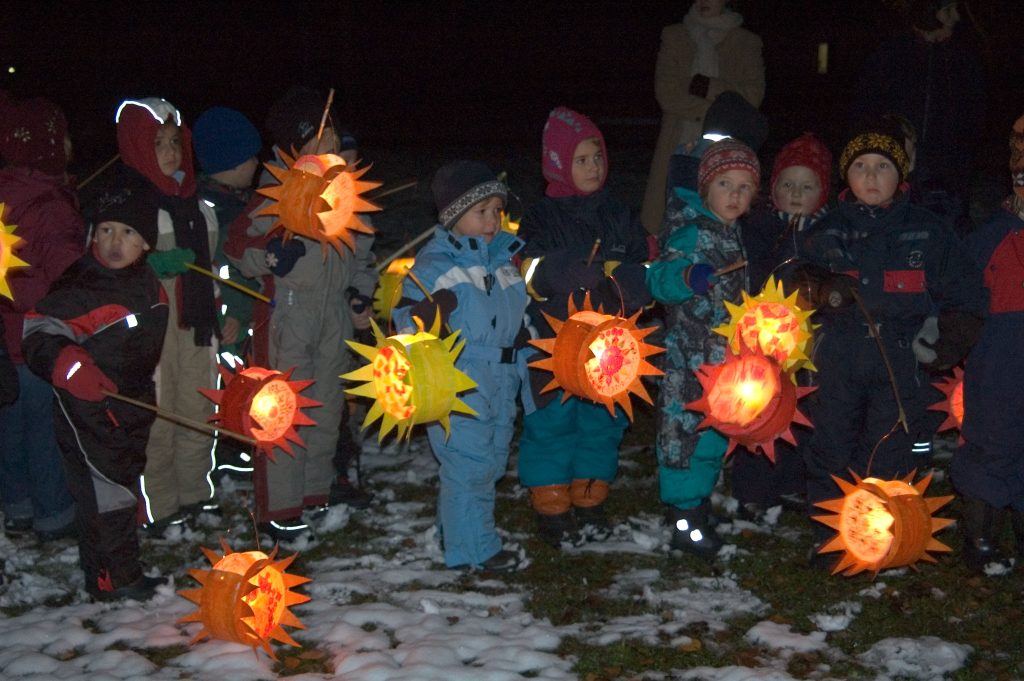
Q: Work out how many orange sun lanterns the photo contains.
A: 4